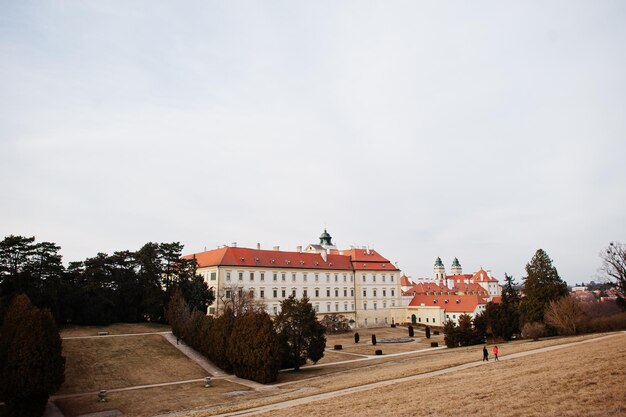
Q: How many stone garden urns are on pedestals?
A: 2